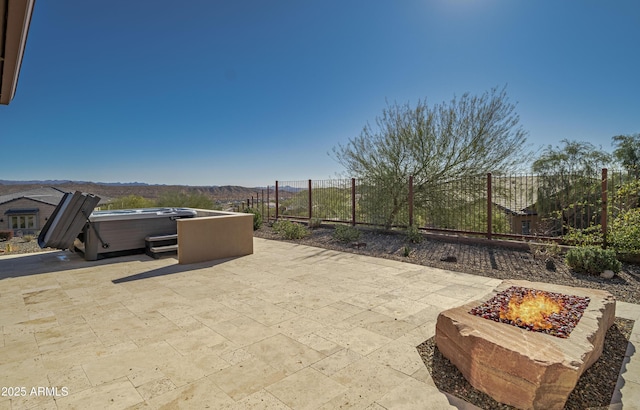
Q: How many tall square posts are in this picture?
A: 6